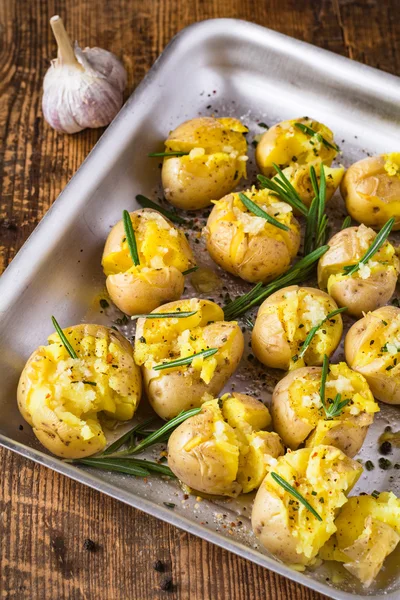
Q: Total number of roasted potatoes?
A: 14